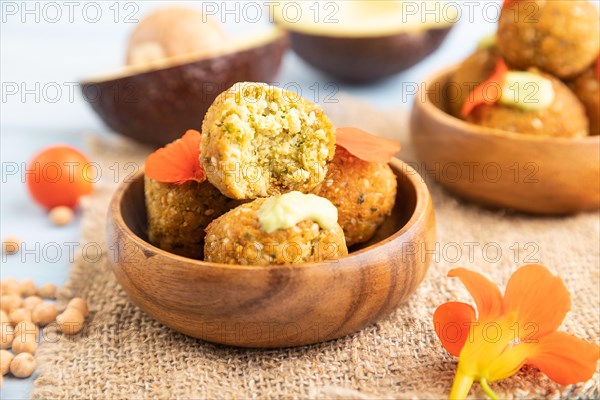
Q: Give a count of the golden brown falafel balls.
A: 8